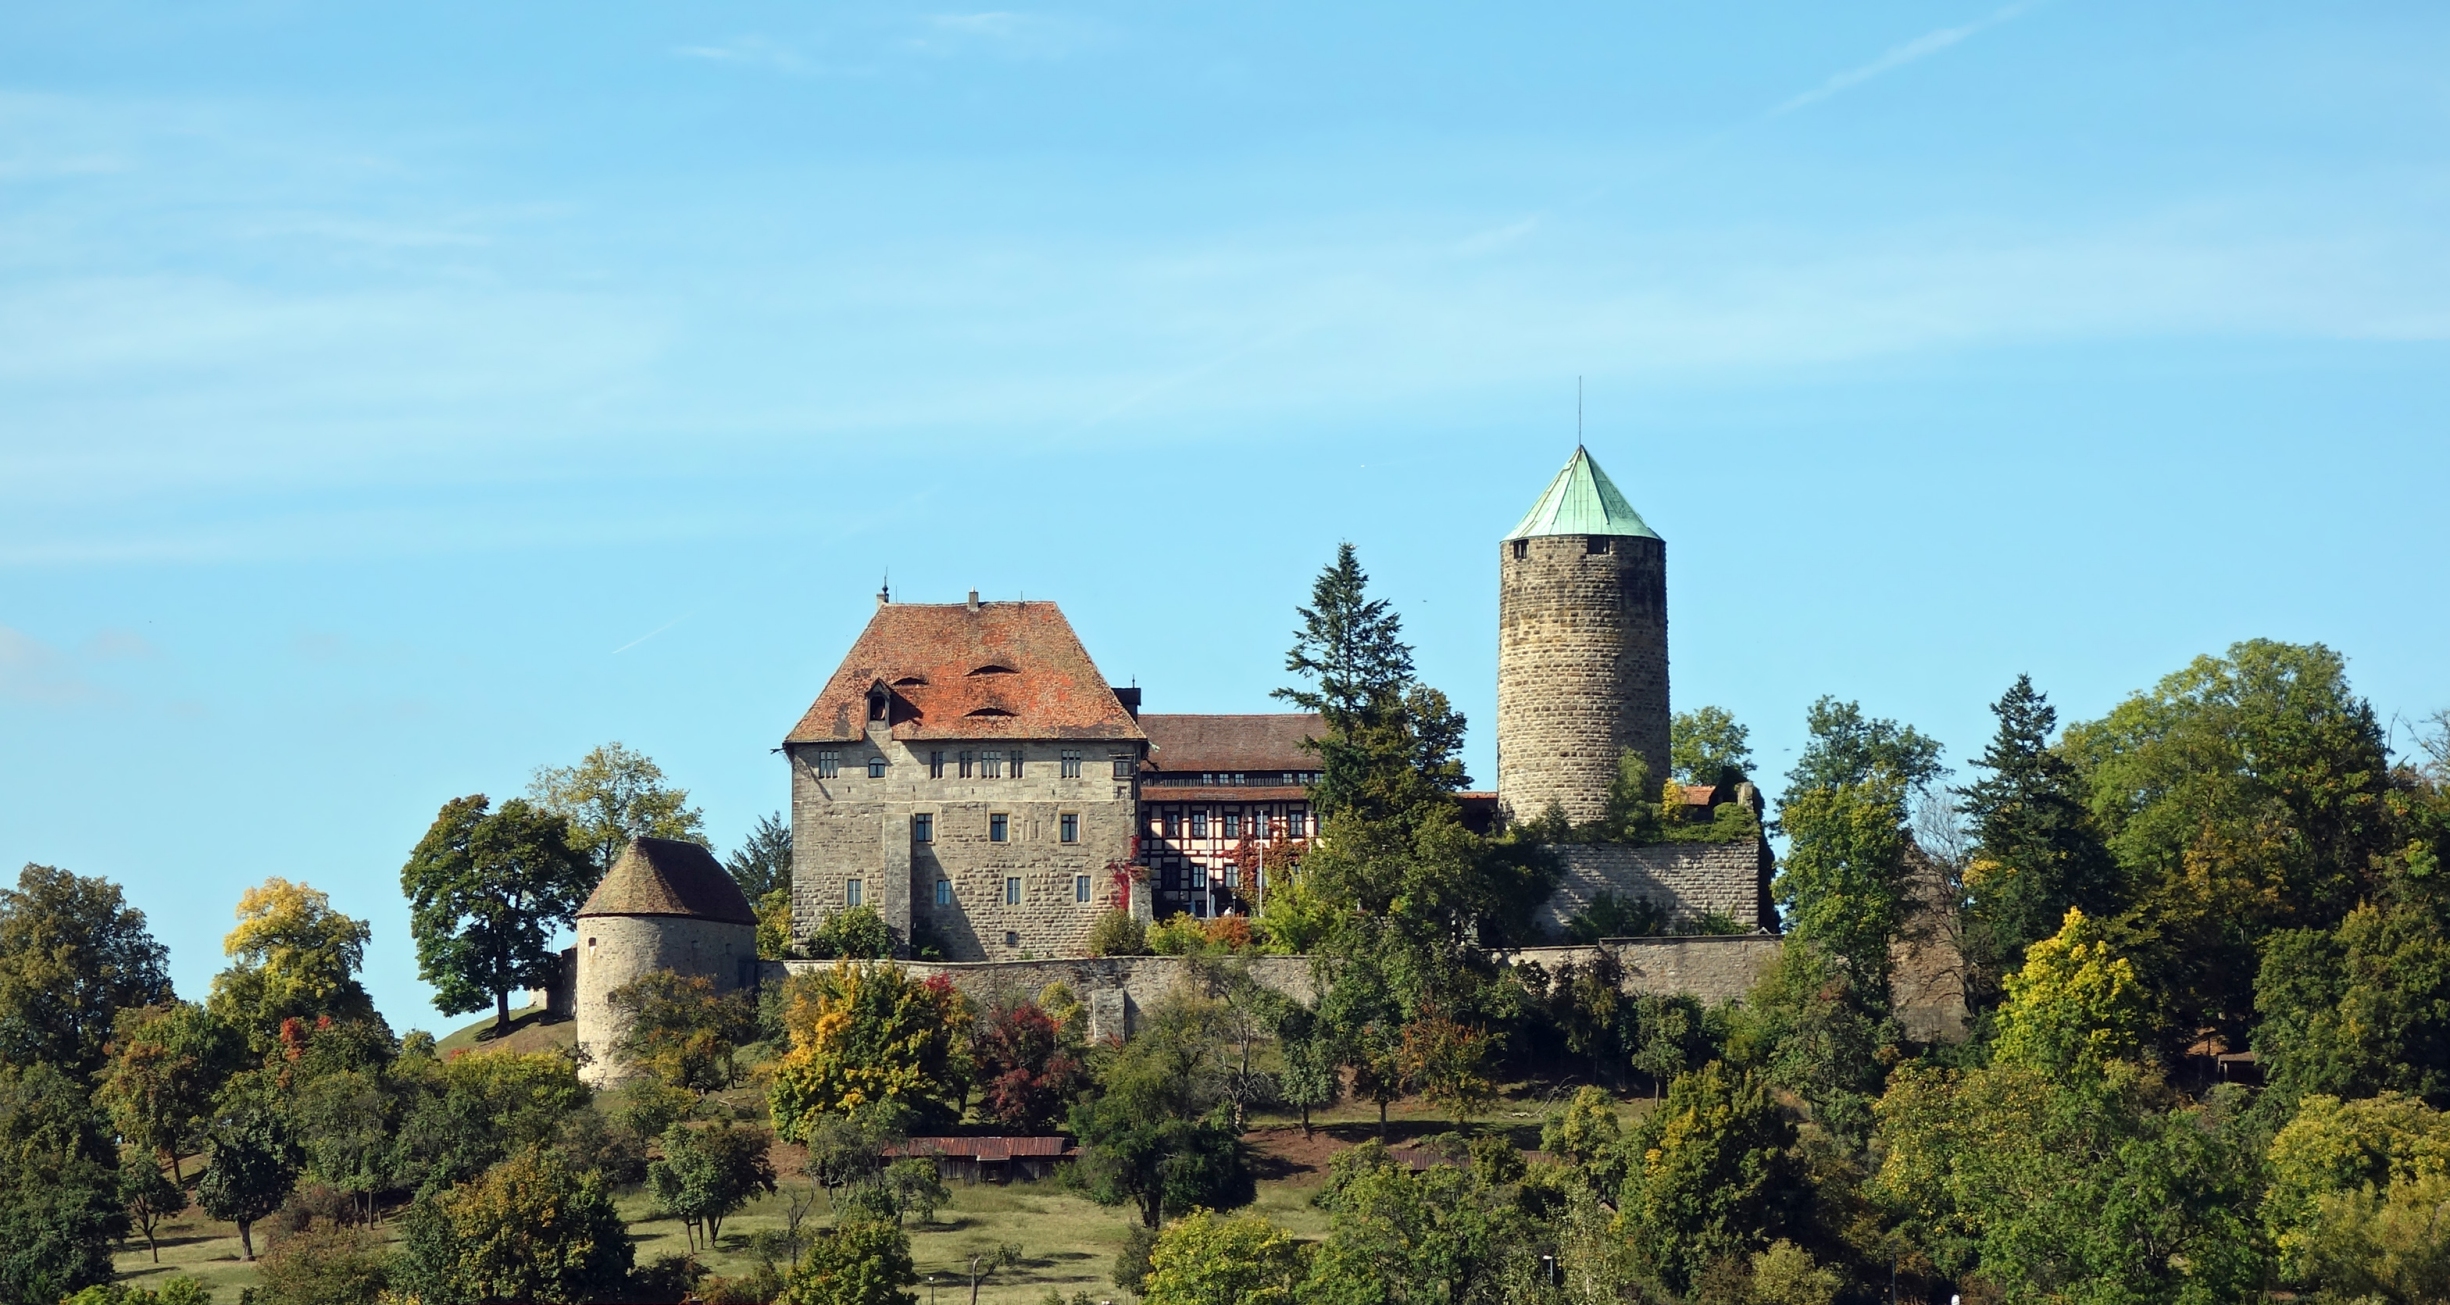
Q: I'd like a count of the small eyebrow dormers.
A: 3